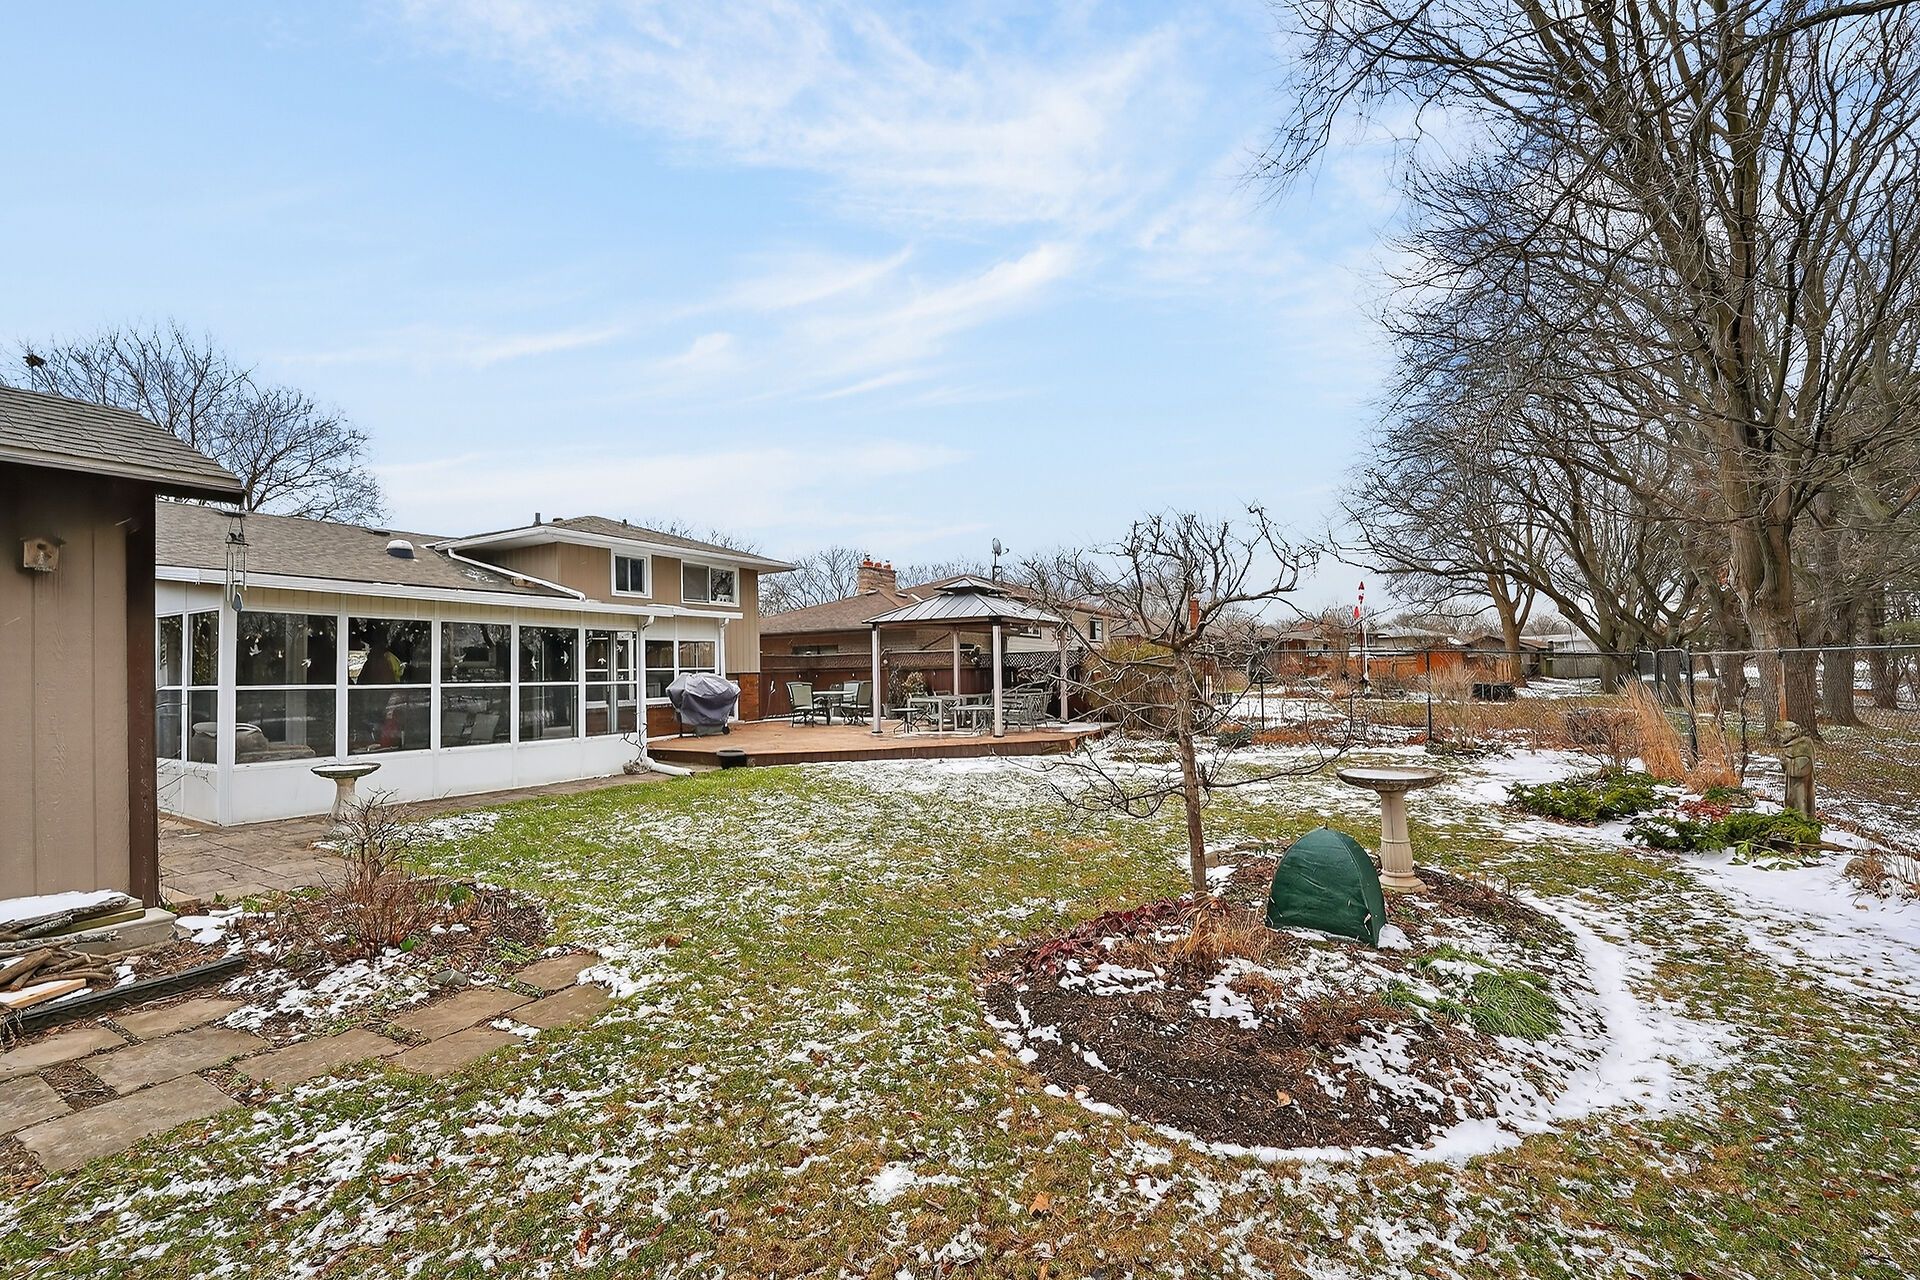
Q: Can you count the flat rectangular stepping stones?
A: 10